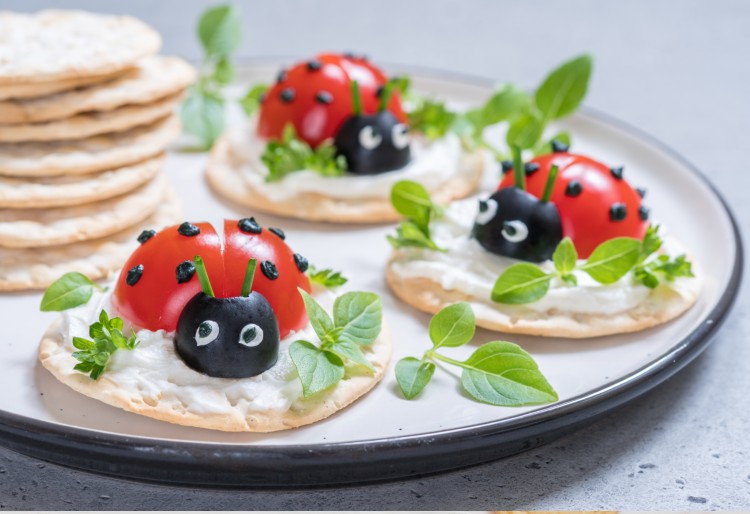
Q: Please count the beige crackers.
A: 11